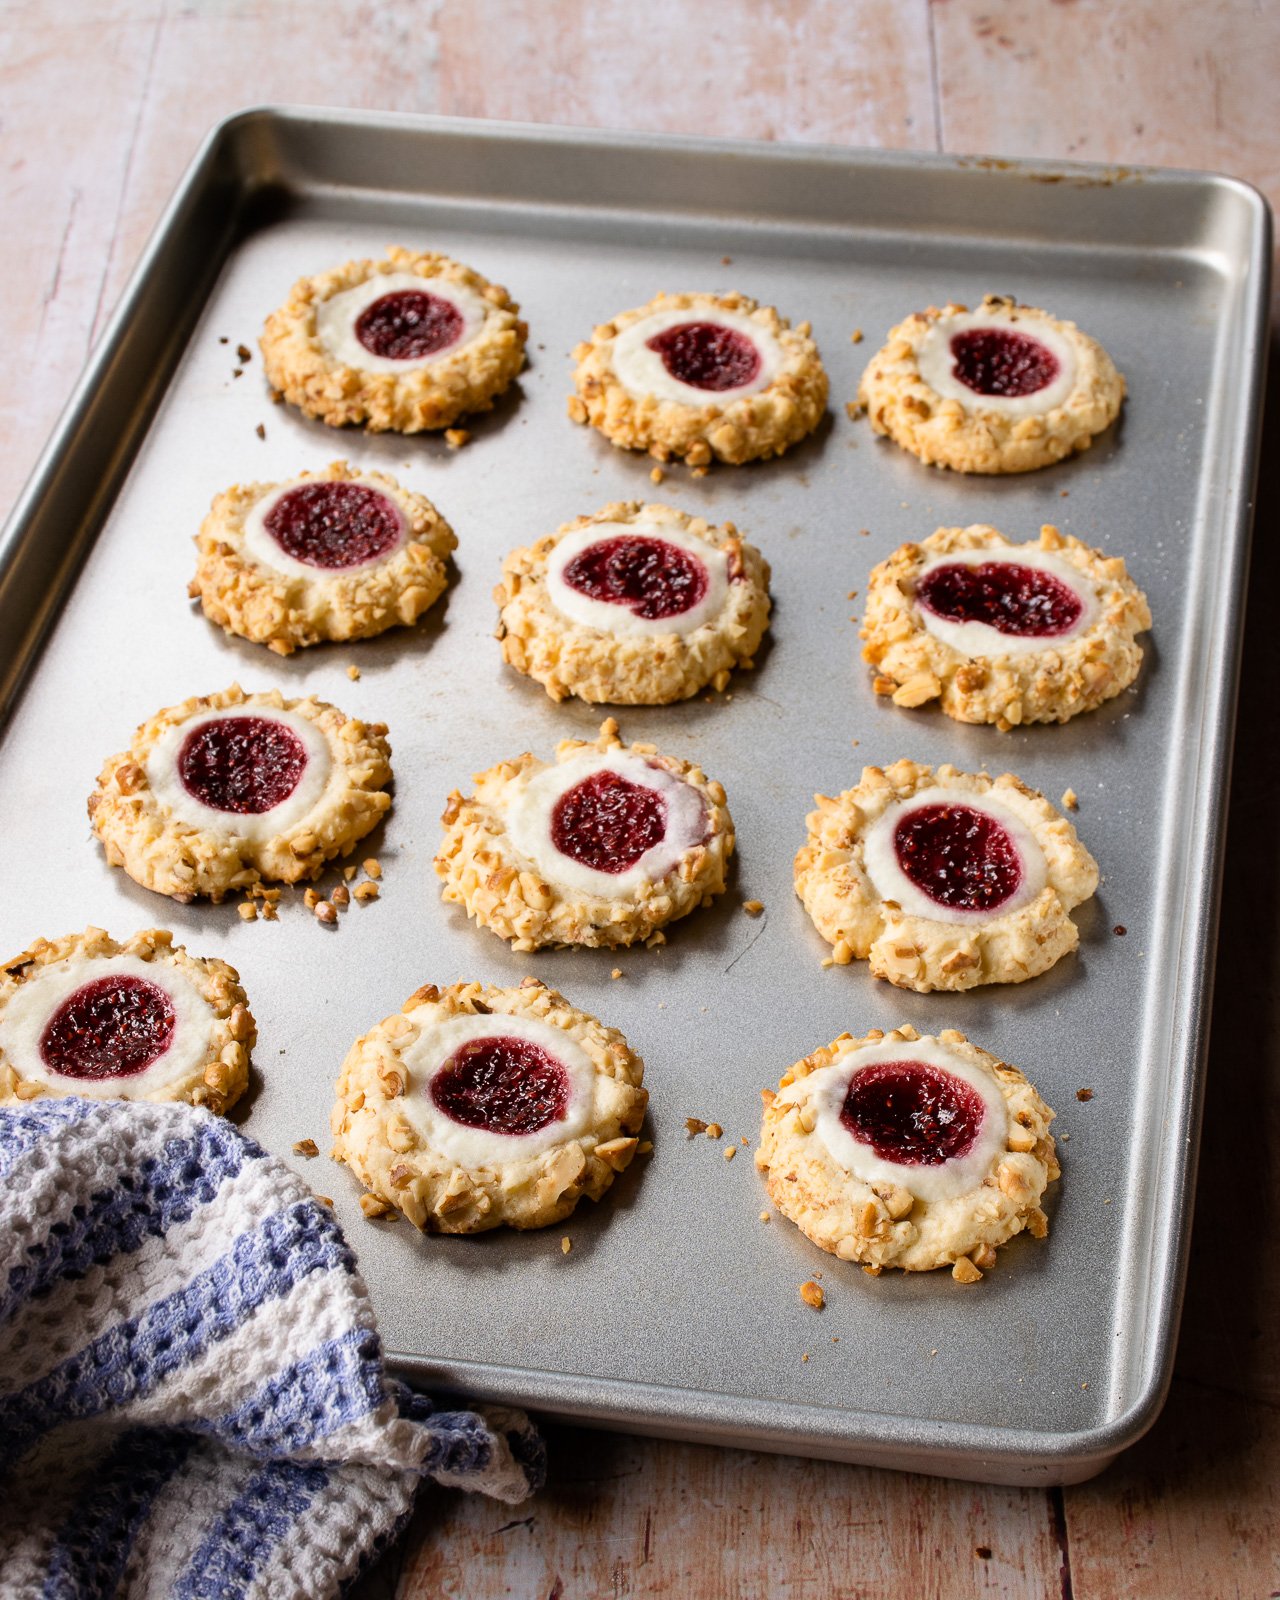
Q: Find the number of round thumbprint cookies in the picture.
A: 12